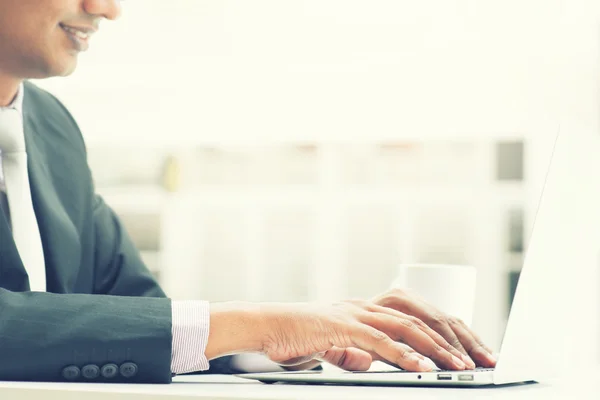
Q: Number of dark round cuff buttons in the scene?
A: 4